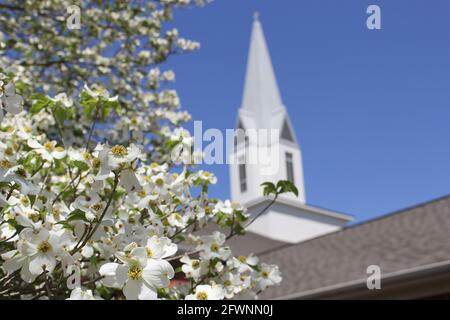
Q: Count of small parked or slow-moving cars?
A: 0